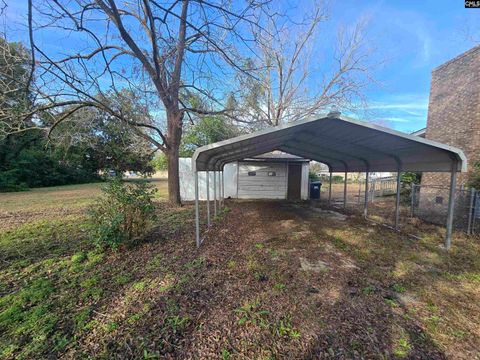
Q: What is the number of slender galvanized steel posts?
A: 10